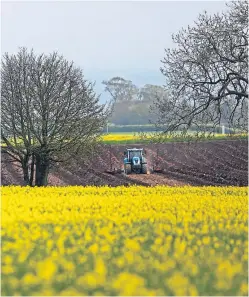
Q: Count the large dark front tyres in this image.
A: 2